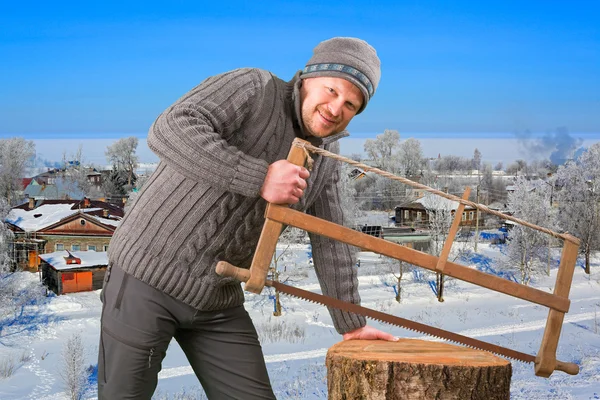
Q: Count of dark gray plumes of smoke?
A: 1